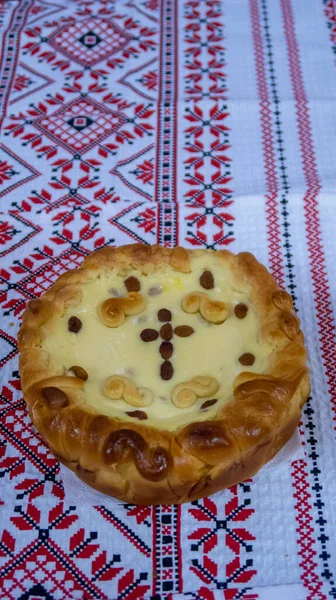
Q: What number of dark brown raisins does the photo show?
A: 14